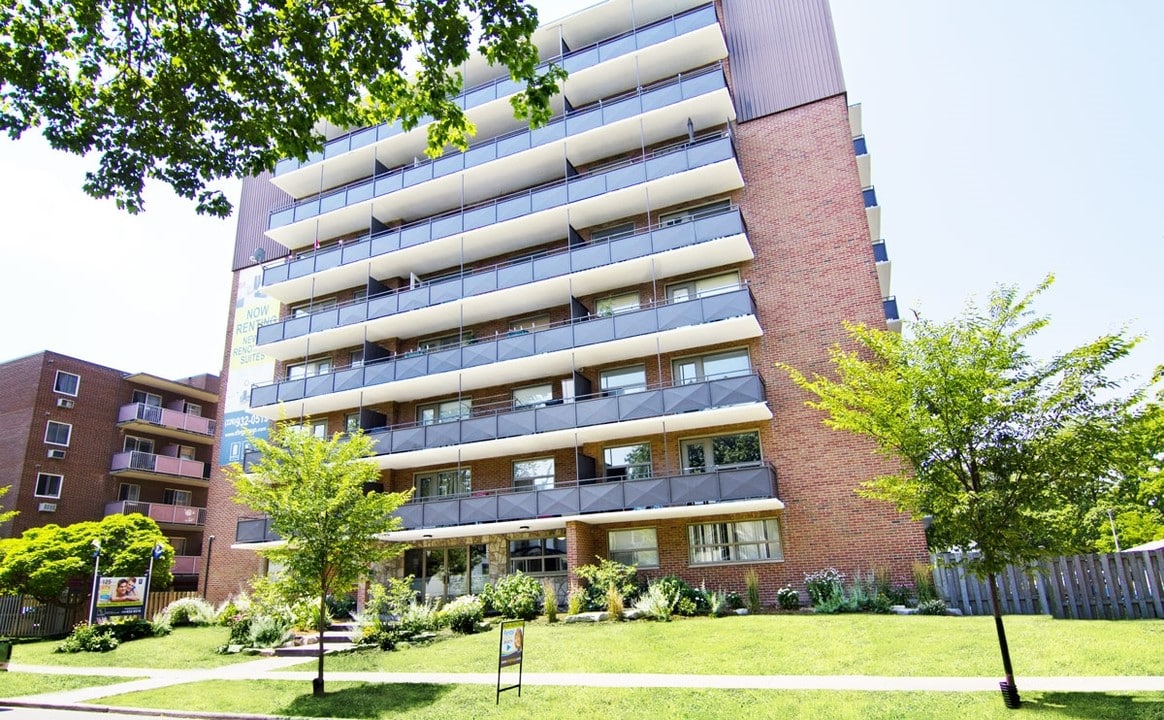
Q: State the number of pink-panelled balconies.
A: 4